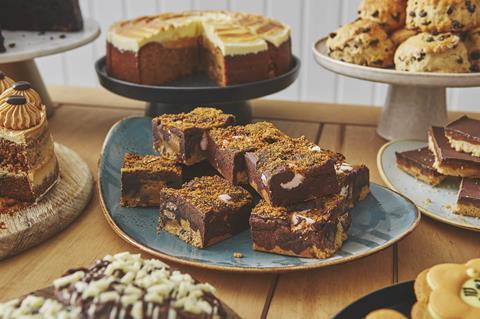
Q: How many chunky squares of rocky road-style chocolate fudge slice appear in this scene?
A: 7